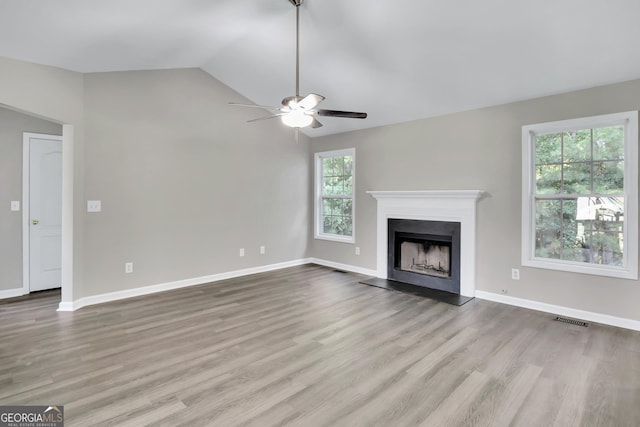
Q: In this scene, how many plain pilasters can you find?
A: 2